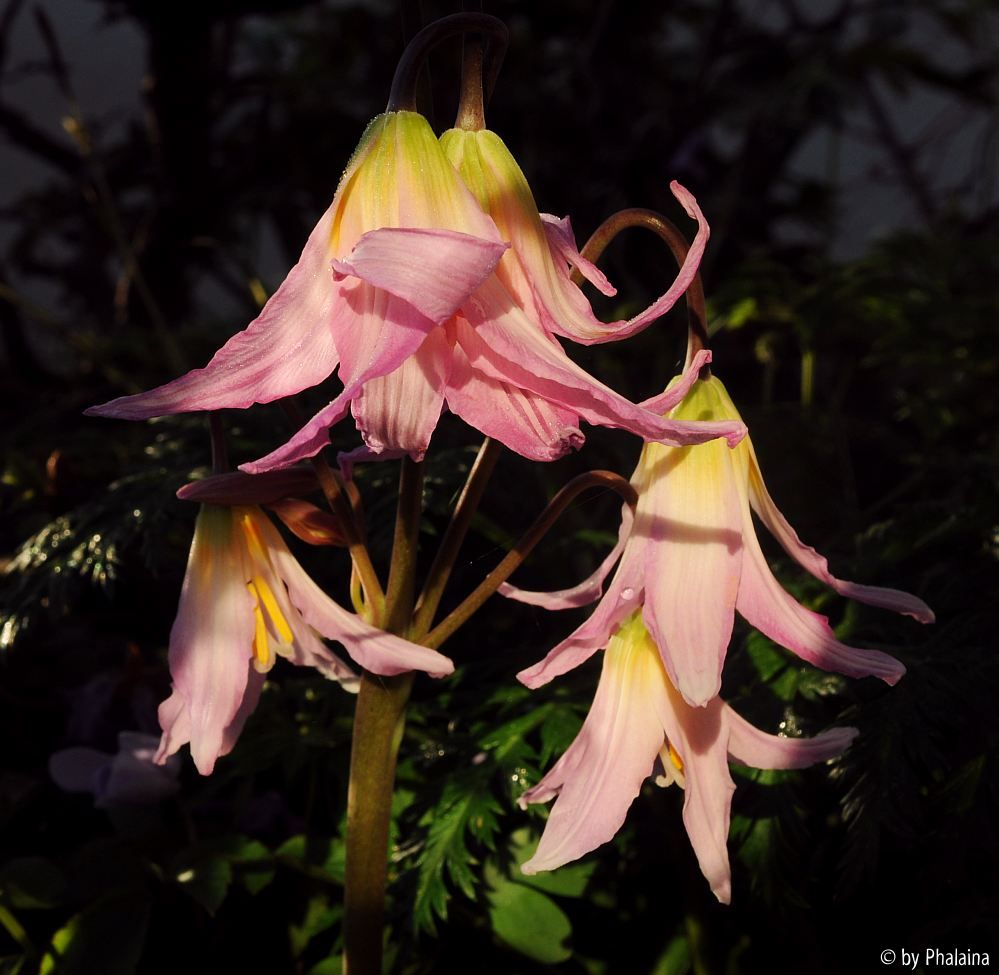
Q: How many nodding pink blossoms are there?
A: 5